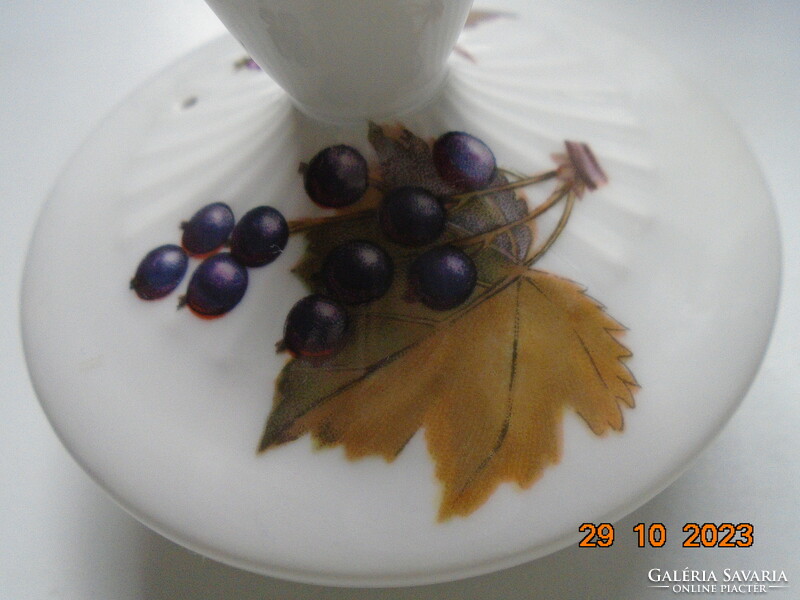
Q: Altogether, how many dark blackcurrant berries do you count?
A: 10